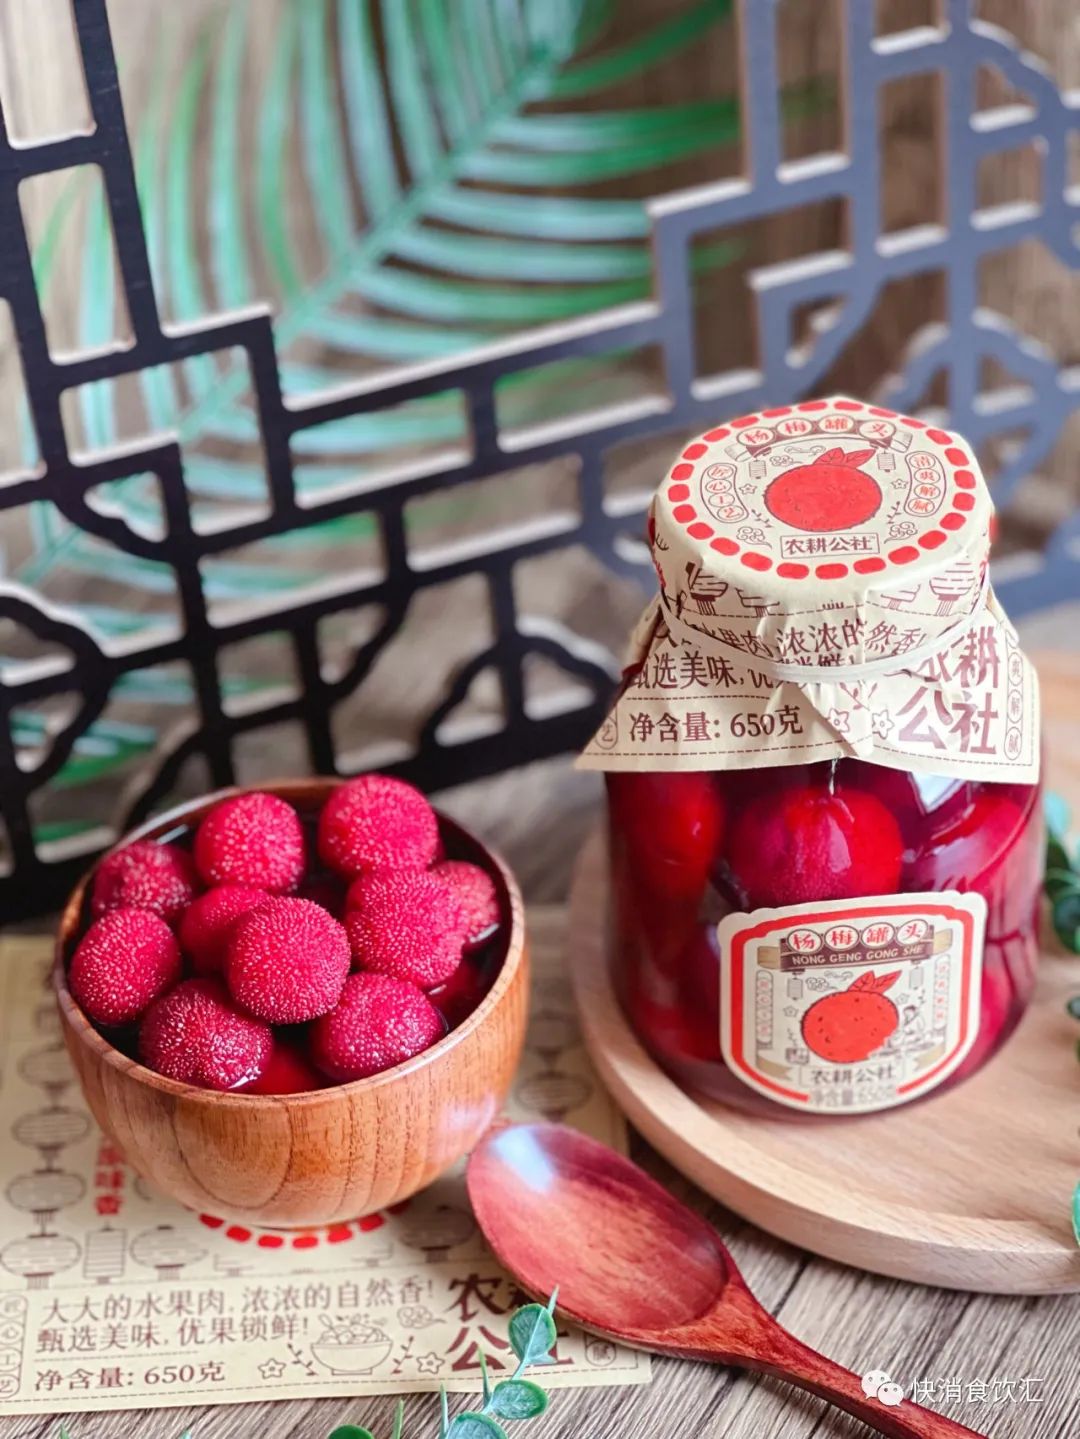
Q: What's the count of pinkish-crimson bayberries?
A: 10